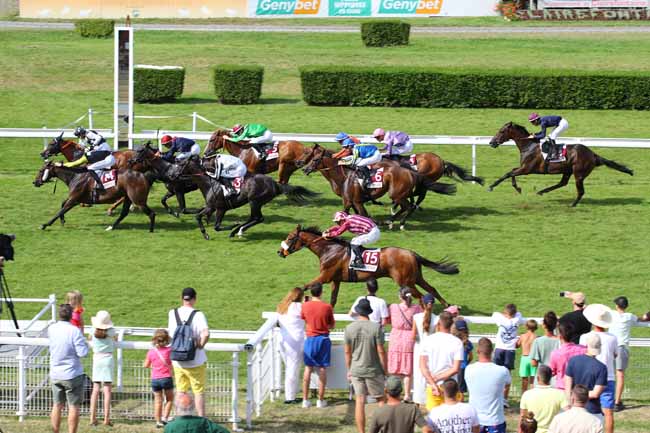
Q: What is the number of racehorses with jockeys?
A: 10